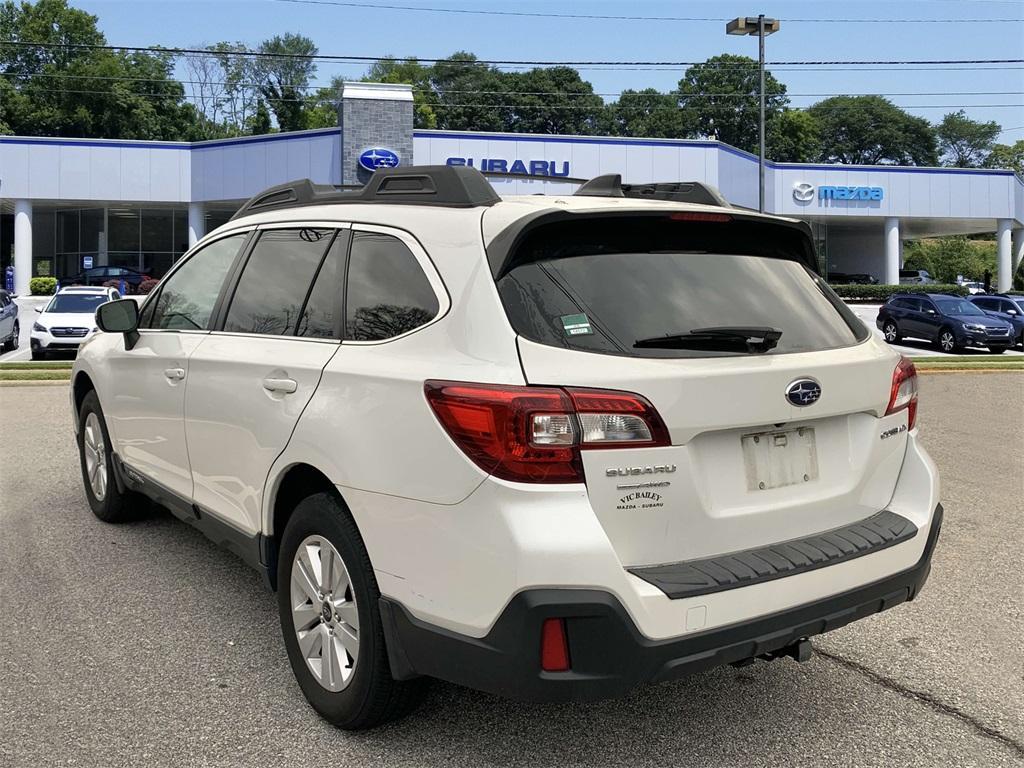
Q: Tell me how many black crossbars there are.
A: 2